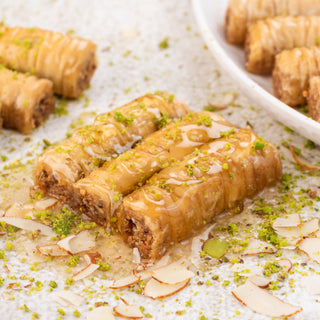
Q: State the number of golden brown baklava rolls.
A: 9